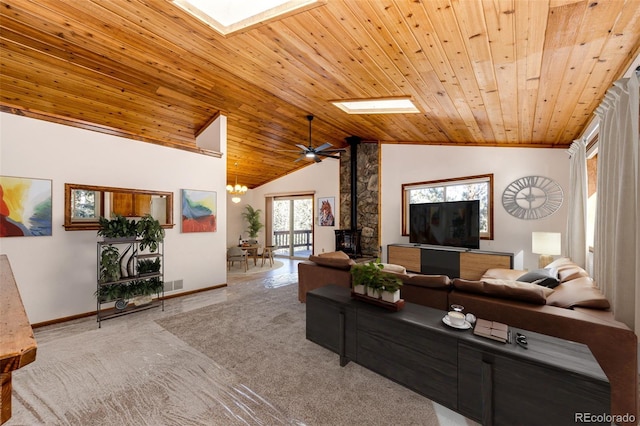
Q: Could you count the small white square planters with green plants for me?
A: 3